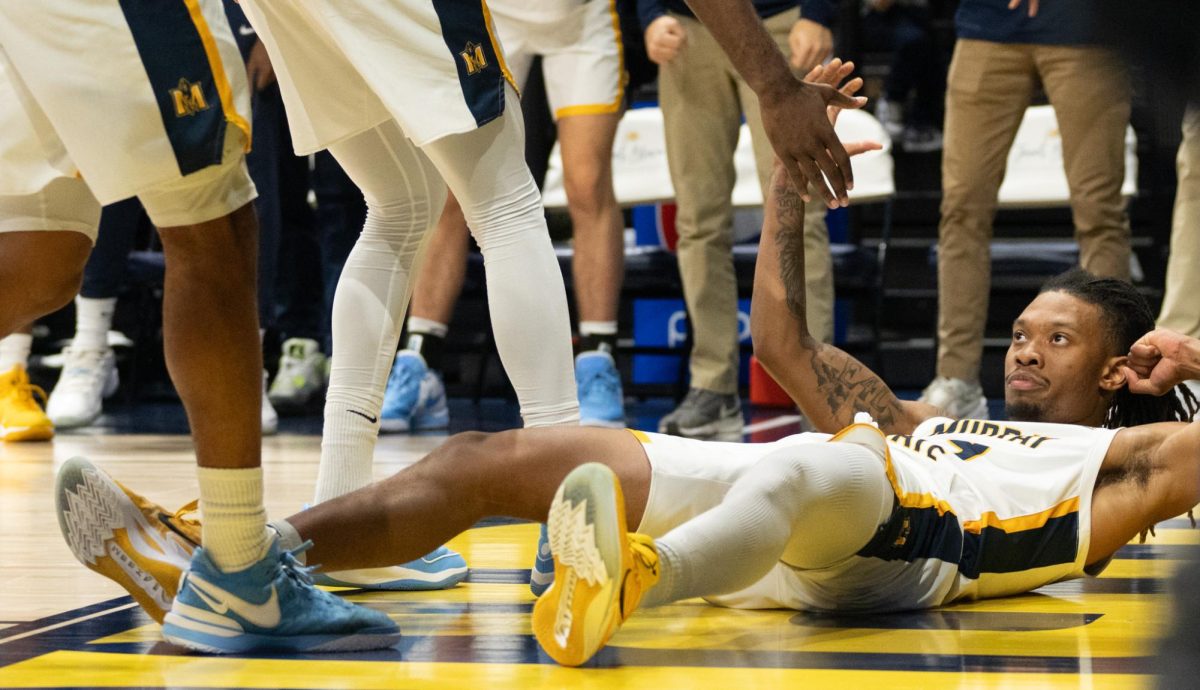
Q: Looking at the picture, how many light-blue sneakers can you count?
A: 5